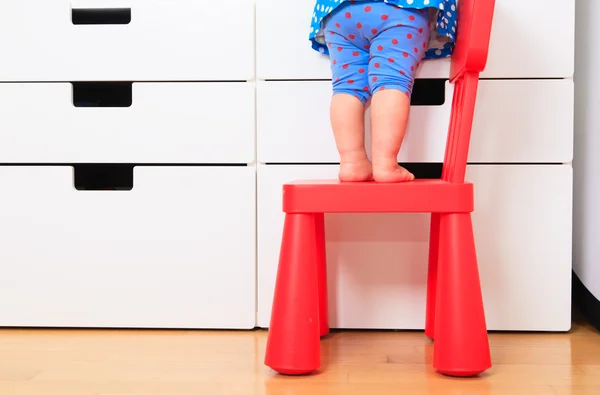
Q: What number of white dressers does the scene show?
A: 2